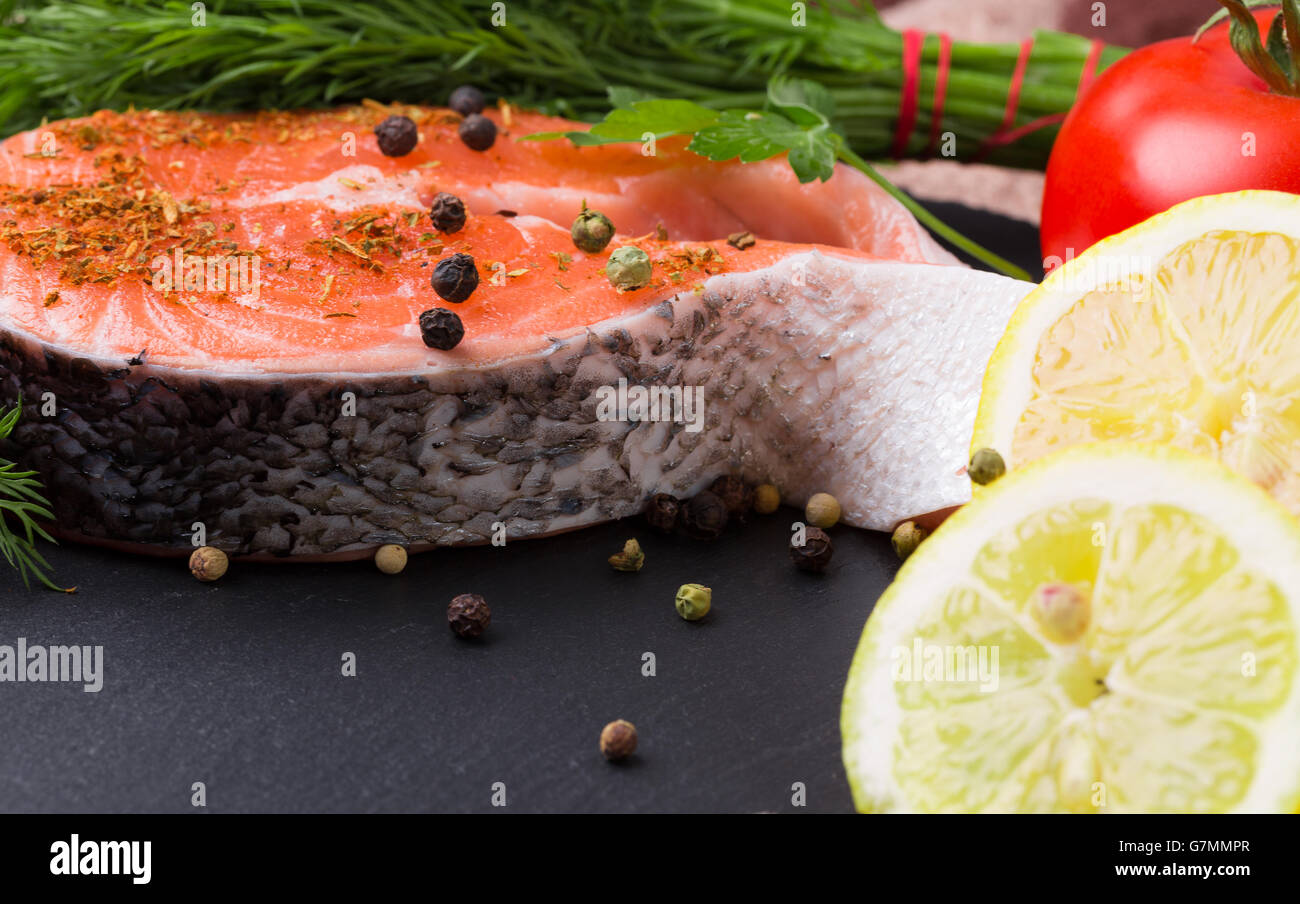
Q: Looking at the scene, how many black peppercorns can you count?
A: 11